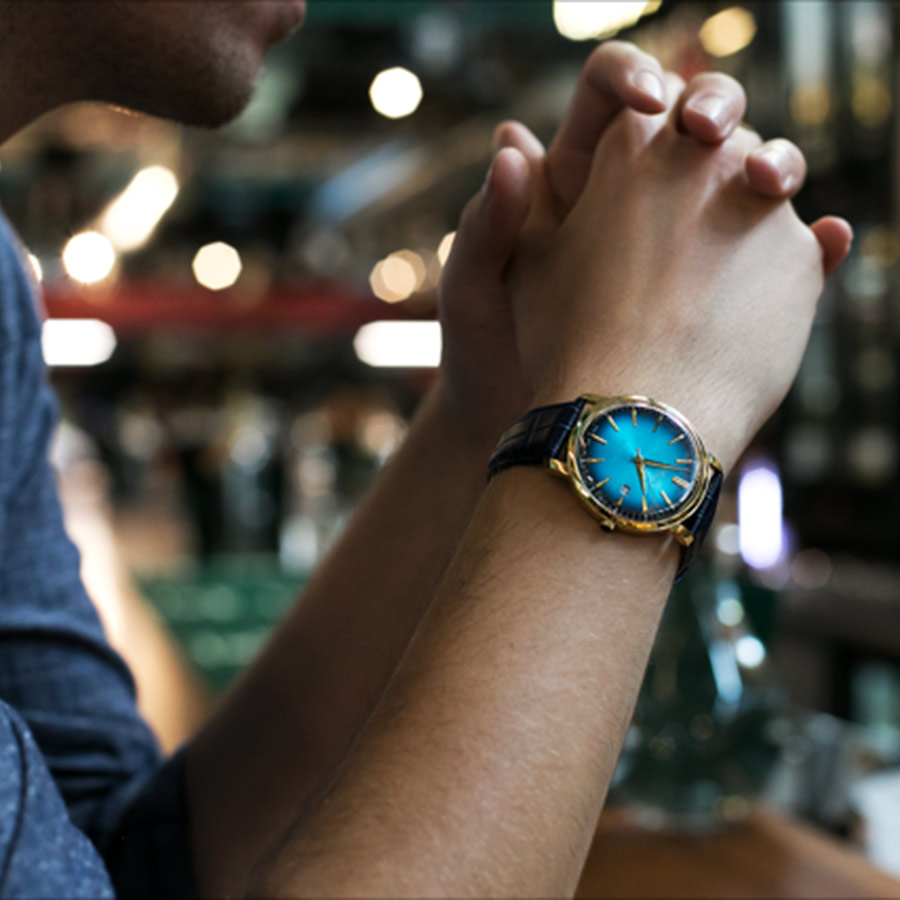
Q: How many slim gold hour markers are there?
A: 11